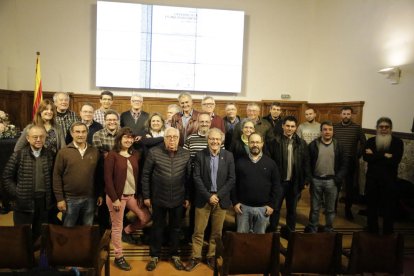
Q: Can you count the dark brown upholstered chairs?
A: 5